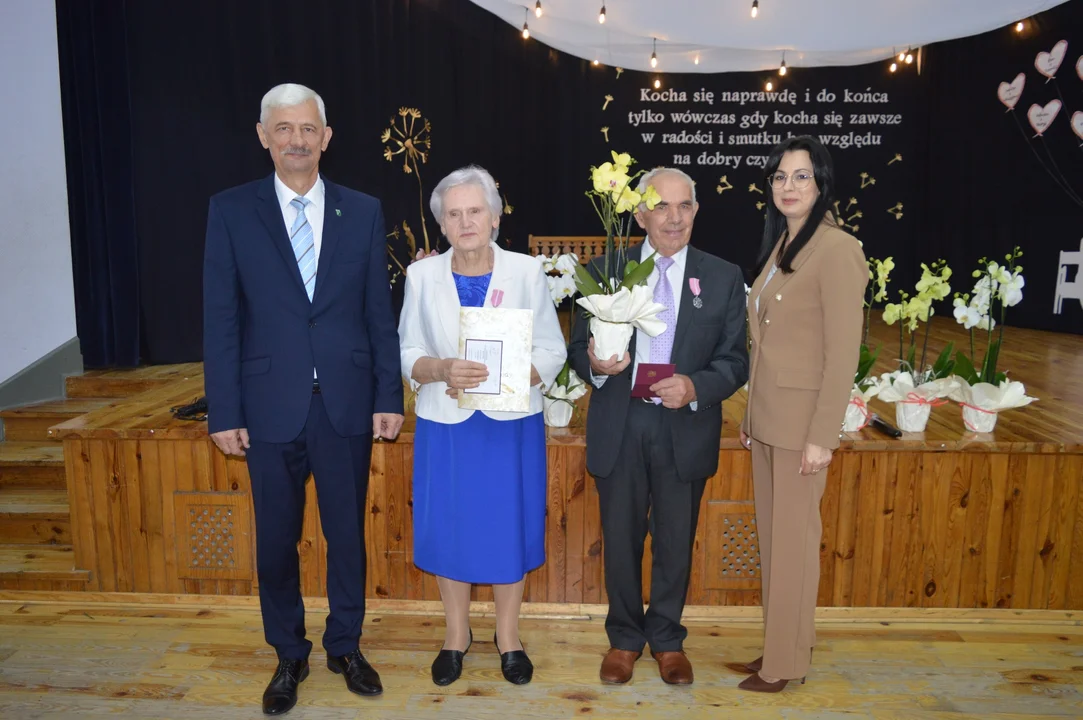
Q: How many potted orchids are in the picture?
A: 5